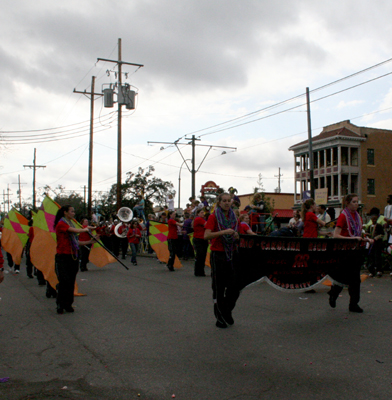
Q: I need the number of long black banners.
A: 1